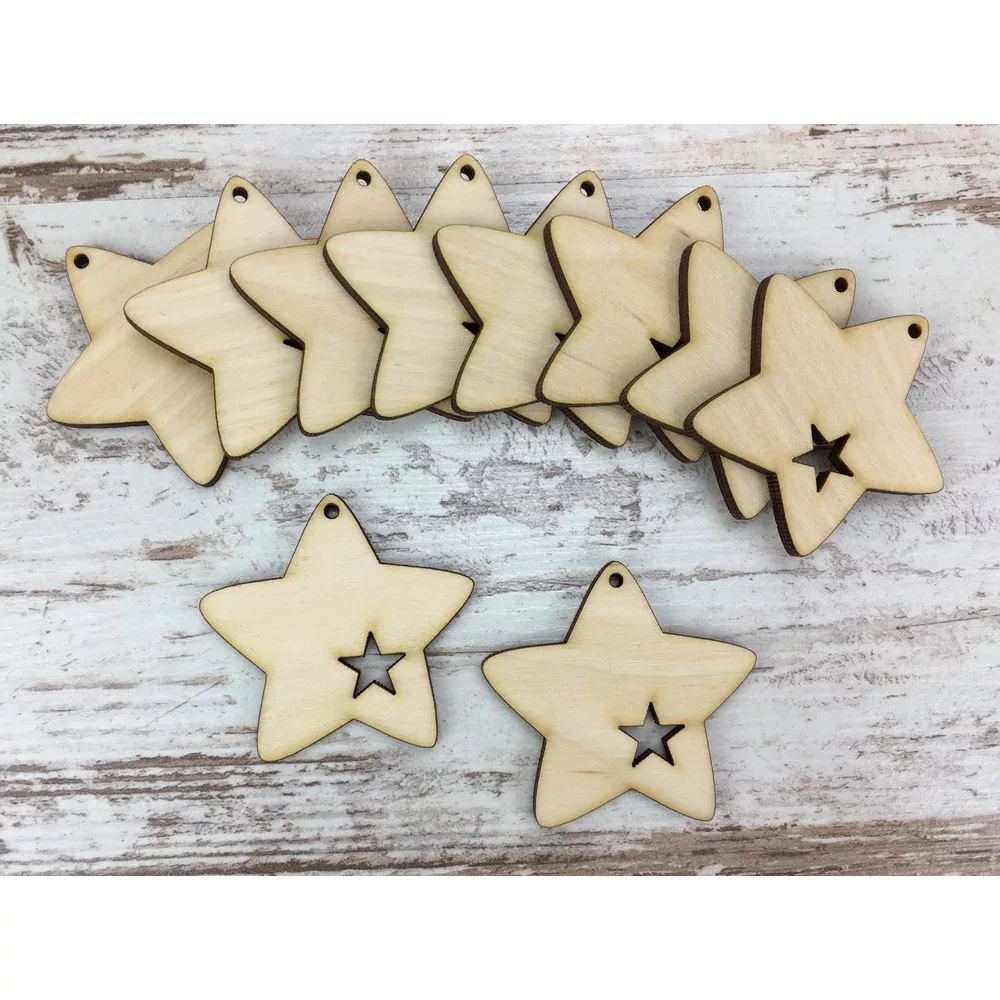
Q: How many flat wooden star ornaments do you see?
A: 10